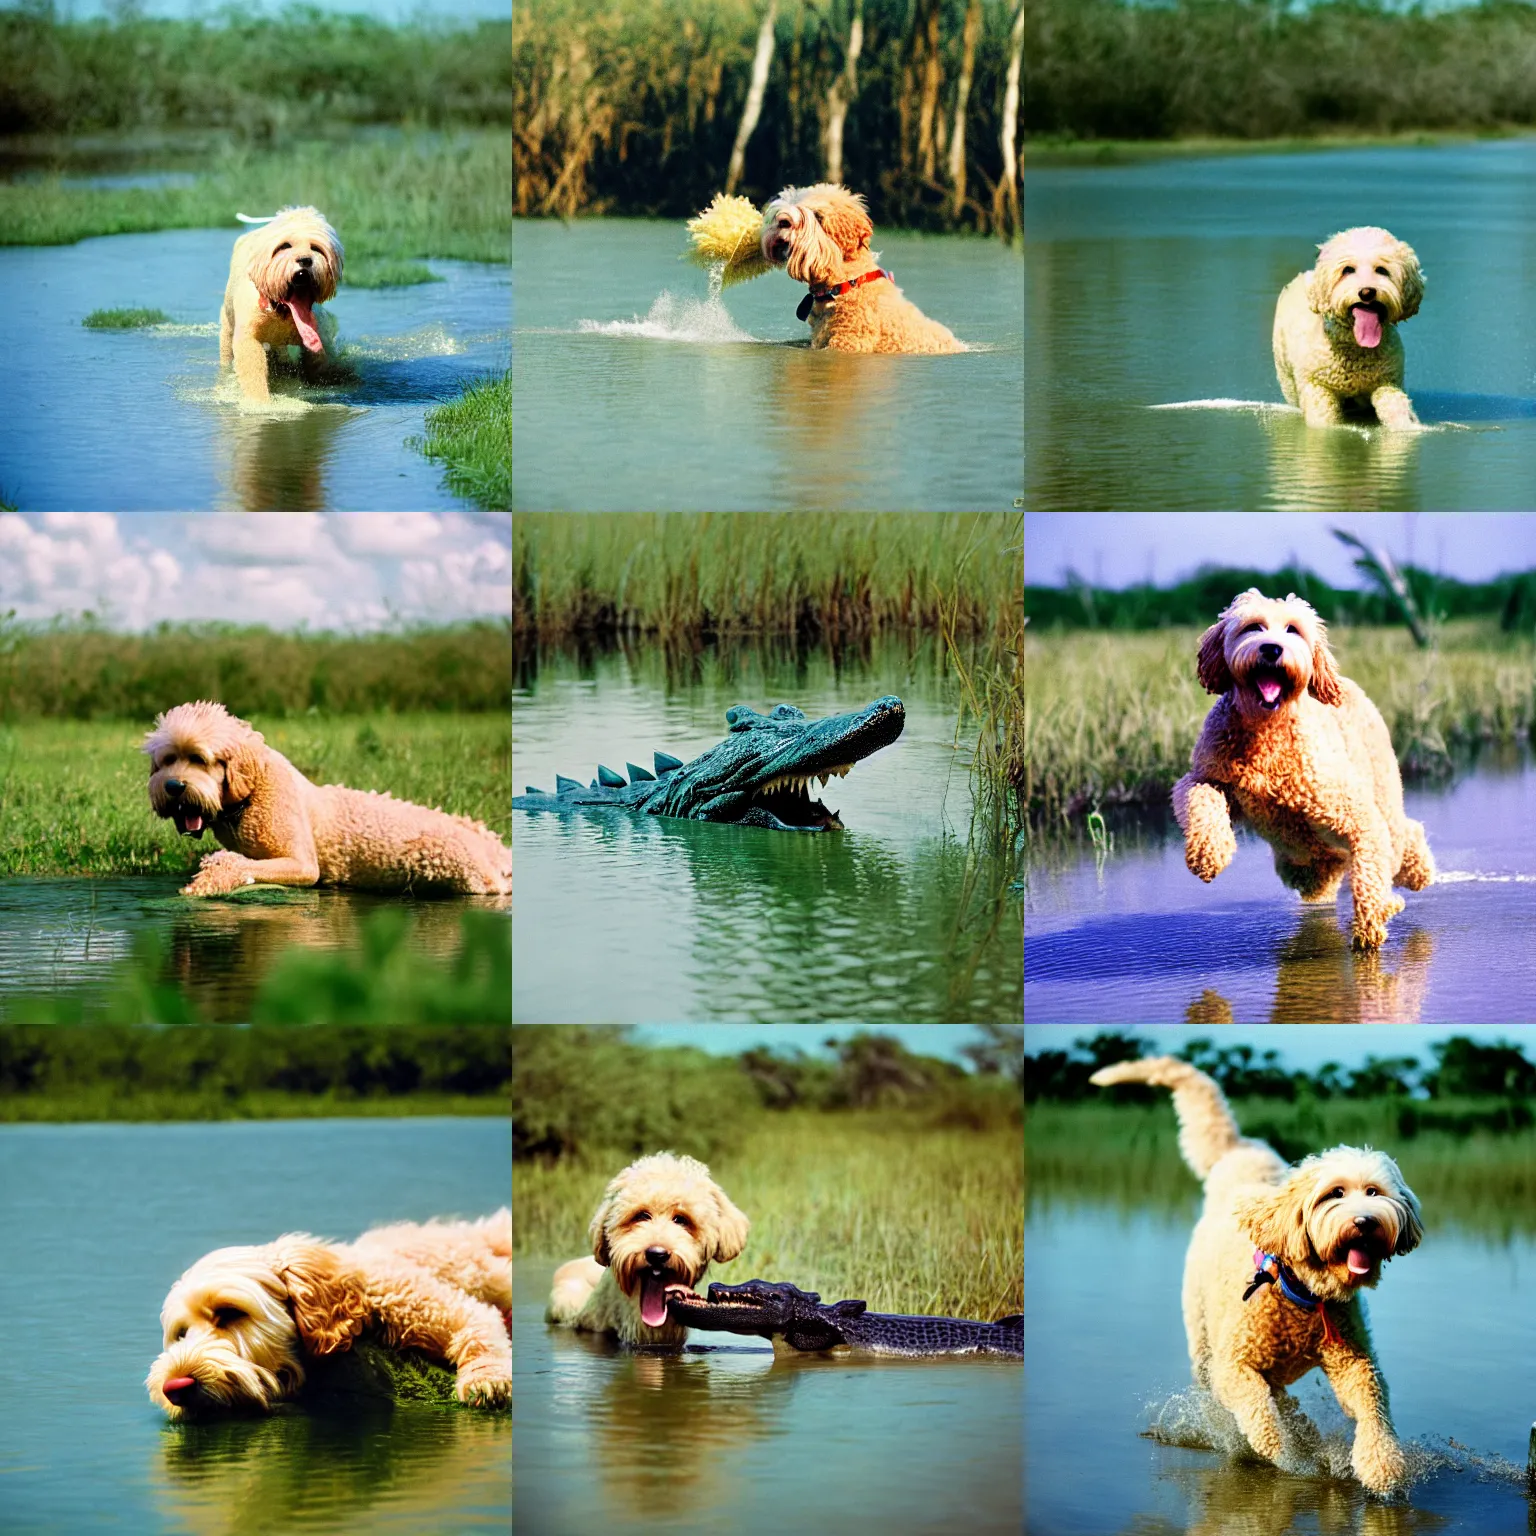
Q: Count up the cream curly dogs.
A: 8